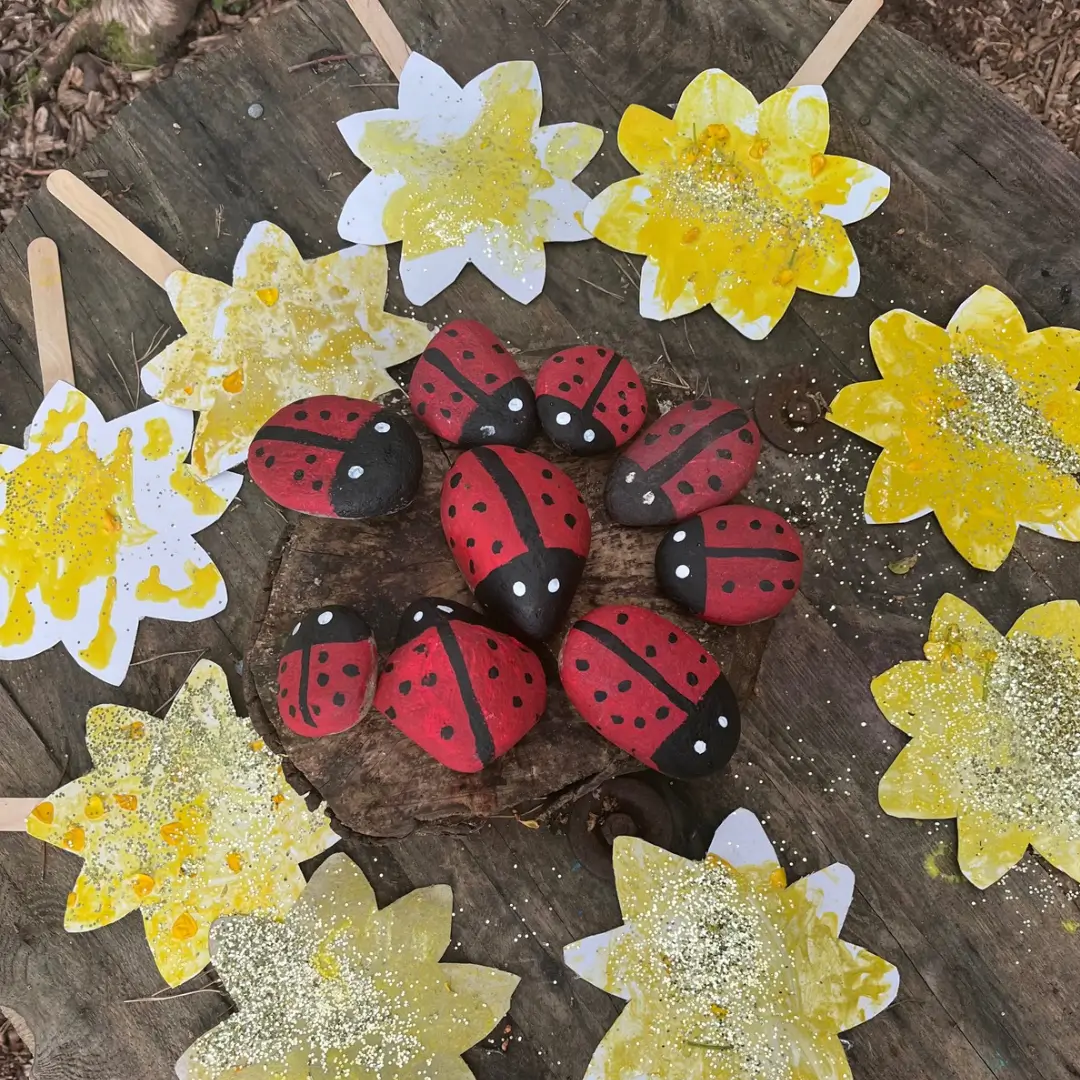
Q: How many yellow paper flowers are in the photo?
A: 9